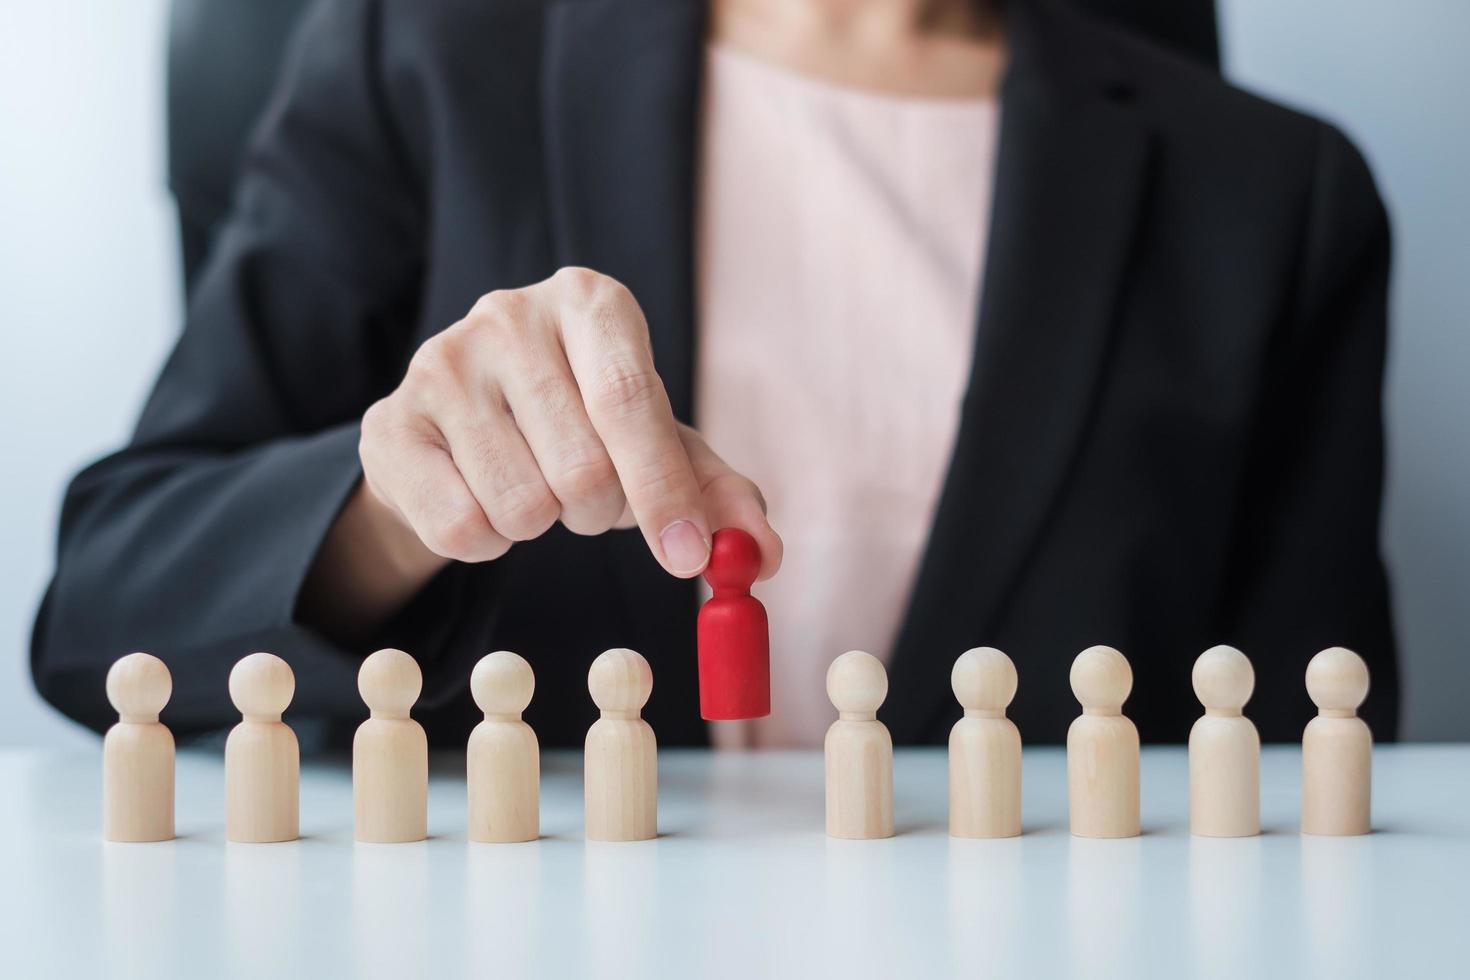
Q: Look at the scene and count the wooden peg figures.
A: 11